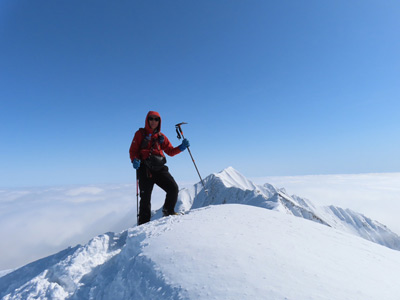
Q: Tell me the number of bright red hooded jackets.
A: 1